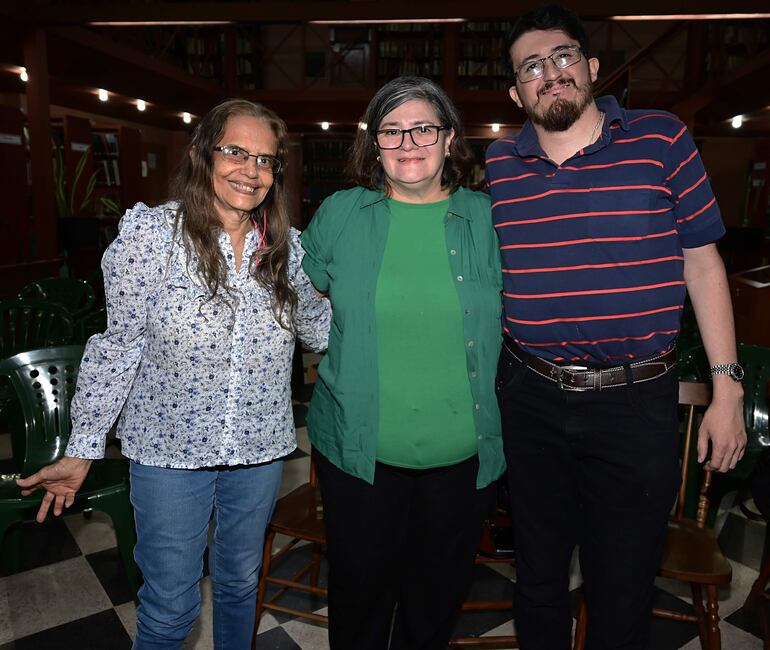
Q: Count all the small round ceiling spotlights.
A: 8